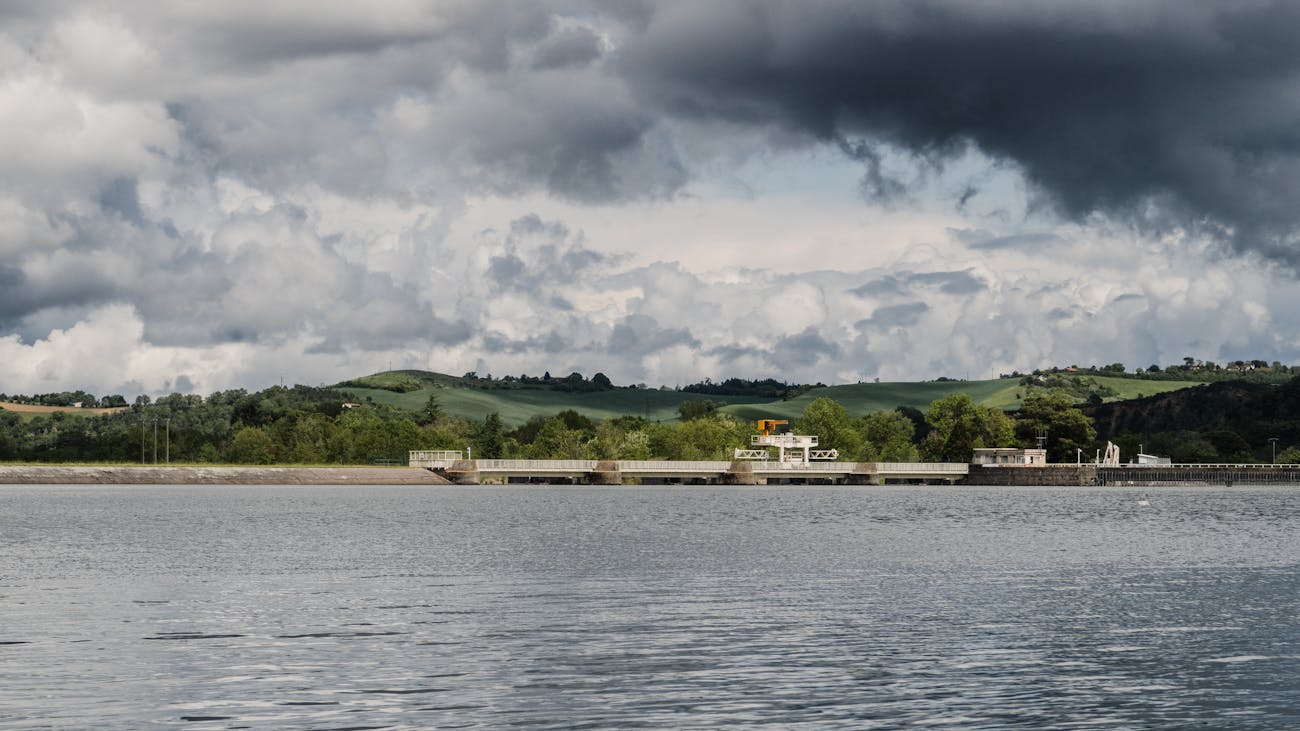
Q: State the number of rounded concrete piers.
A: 4